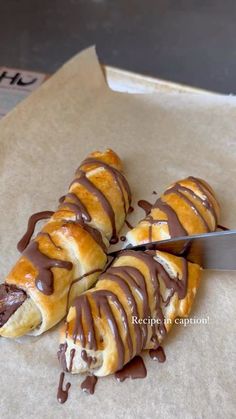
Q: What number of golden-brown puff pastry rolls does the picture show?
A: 4